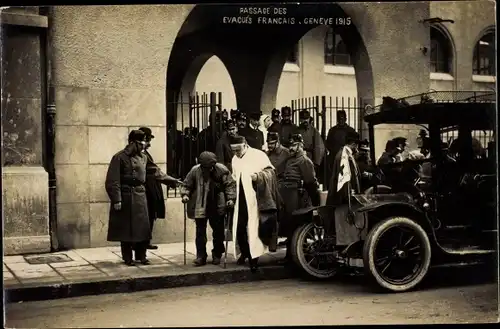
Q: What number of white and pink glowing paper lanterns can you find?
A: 0